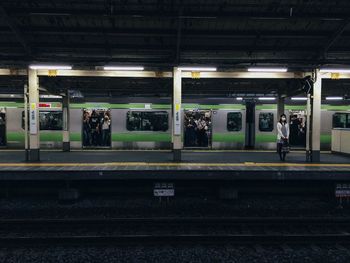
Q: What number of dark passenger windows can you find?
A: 5